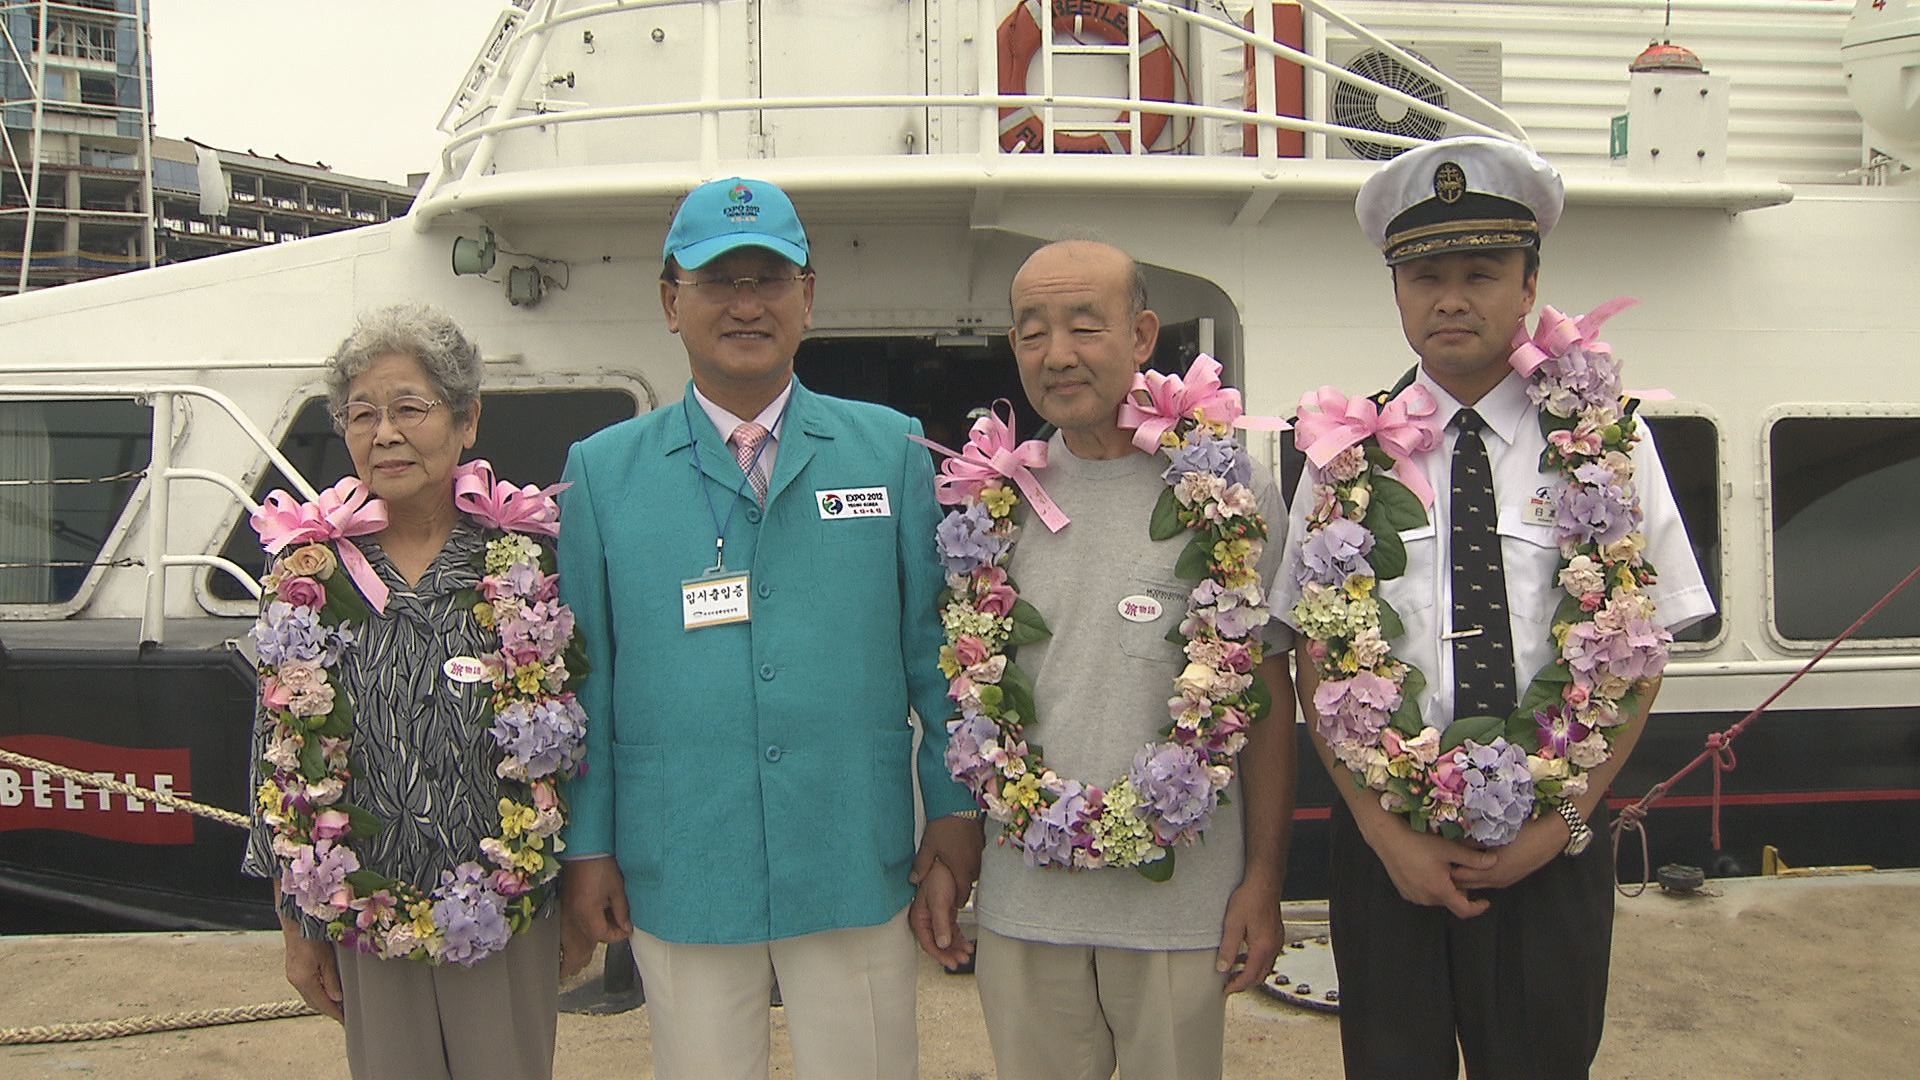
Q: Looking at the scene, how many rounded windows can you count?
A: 4